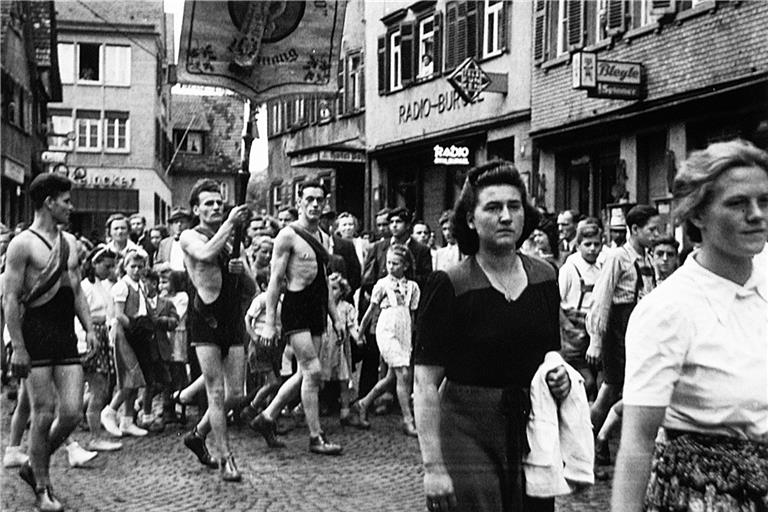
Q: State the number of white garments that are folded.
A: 1